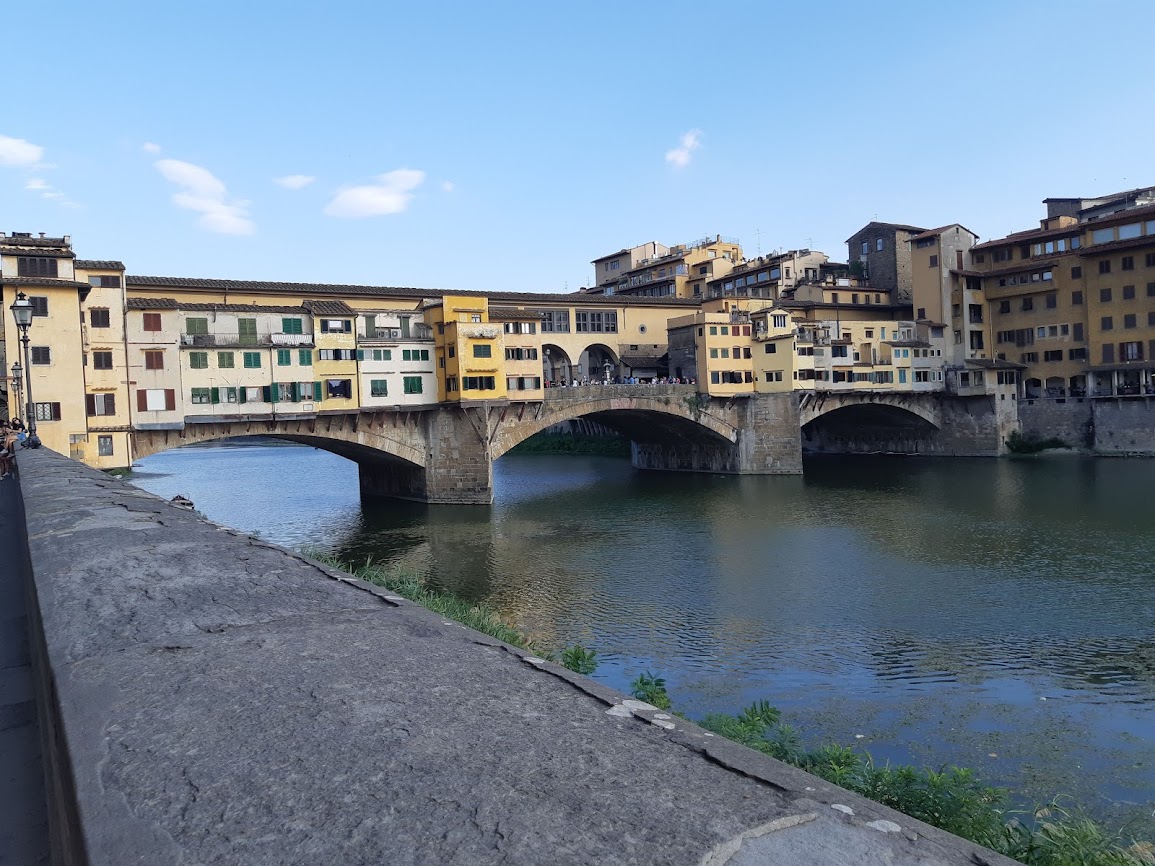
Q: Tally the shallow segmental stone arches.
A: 3